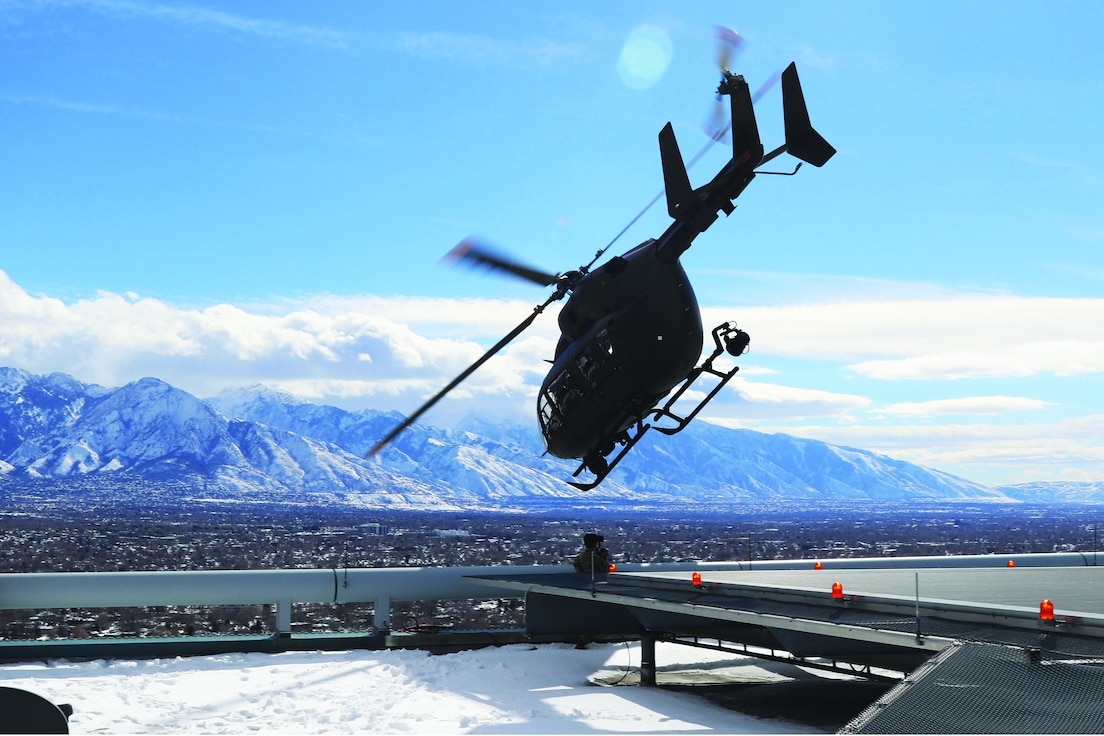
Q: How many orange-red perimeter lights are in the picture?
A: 6